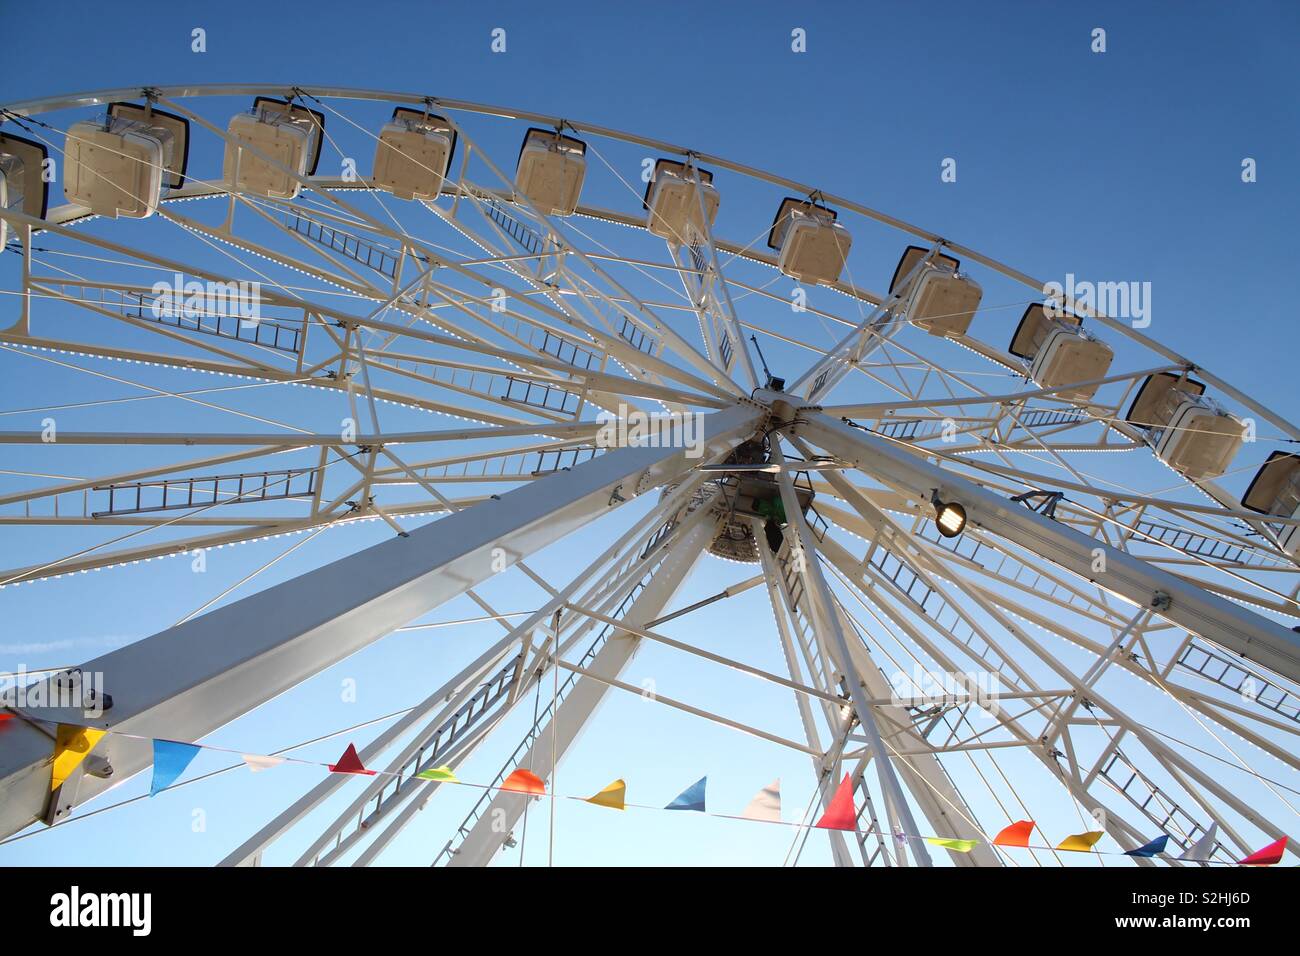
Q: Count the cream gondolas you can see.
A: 11